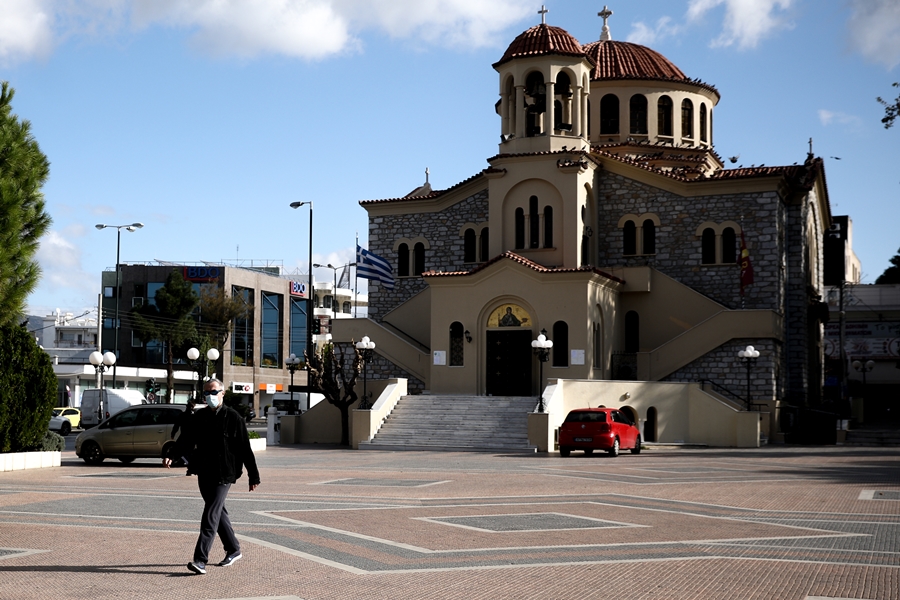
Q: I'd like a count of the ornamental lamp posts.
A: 7